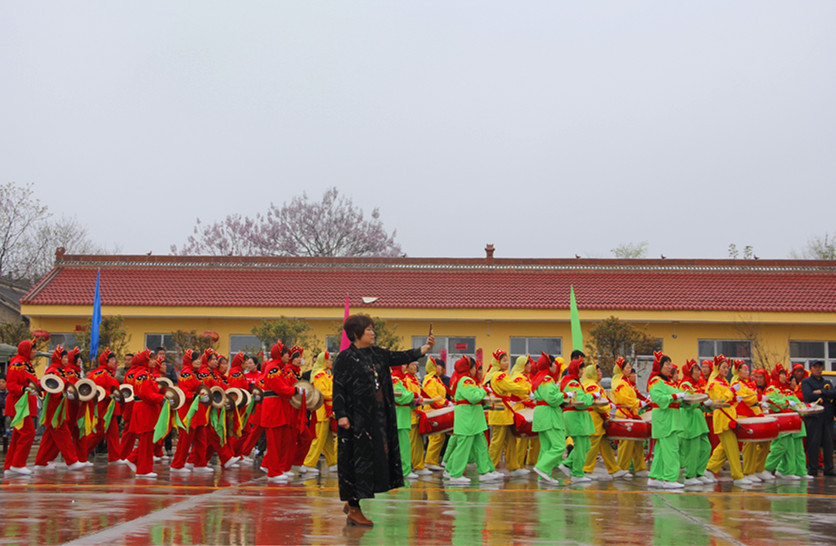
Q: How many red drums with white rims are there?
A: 5